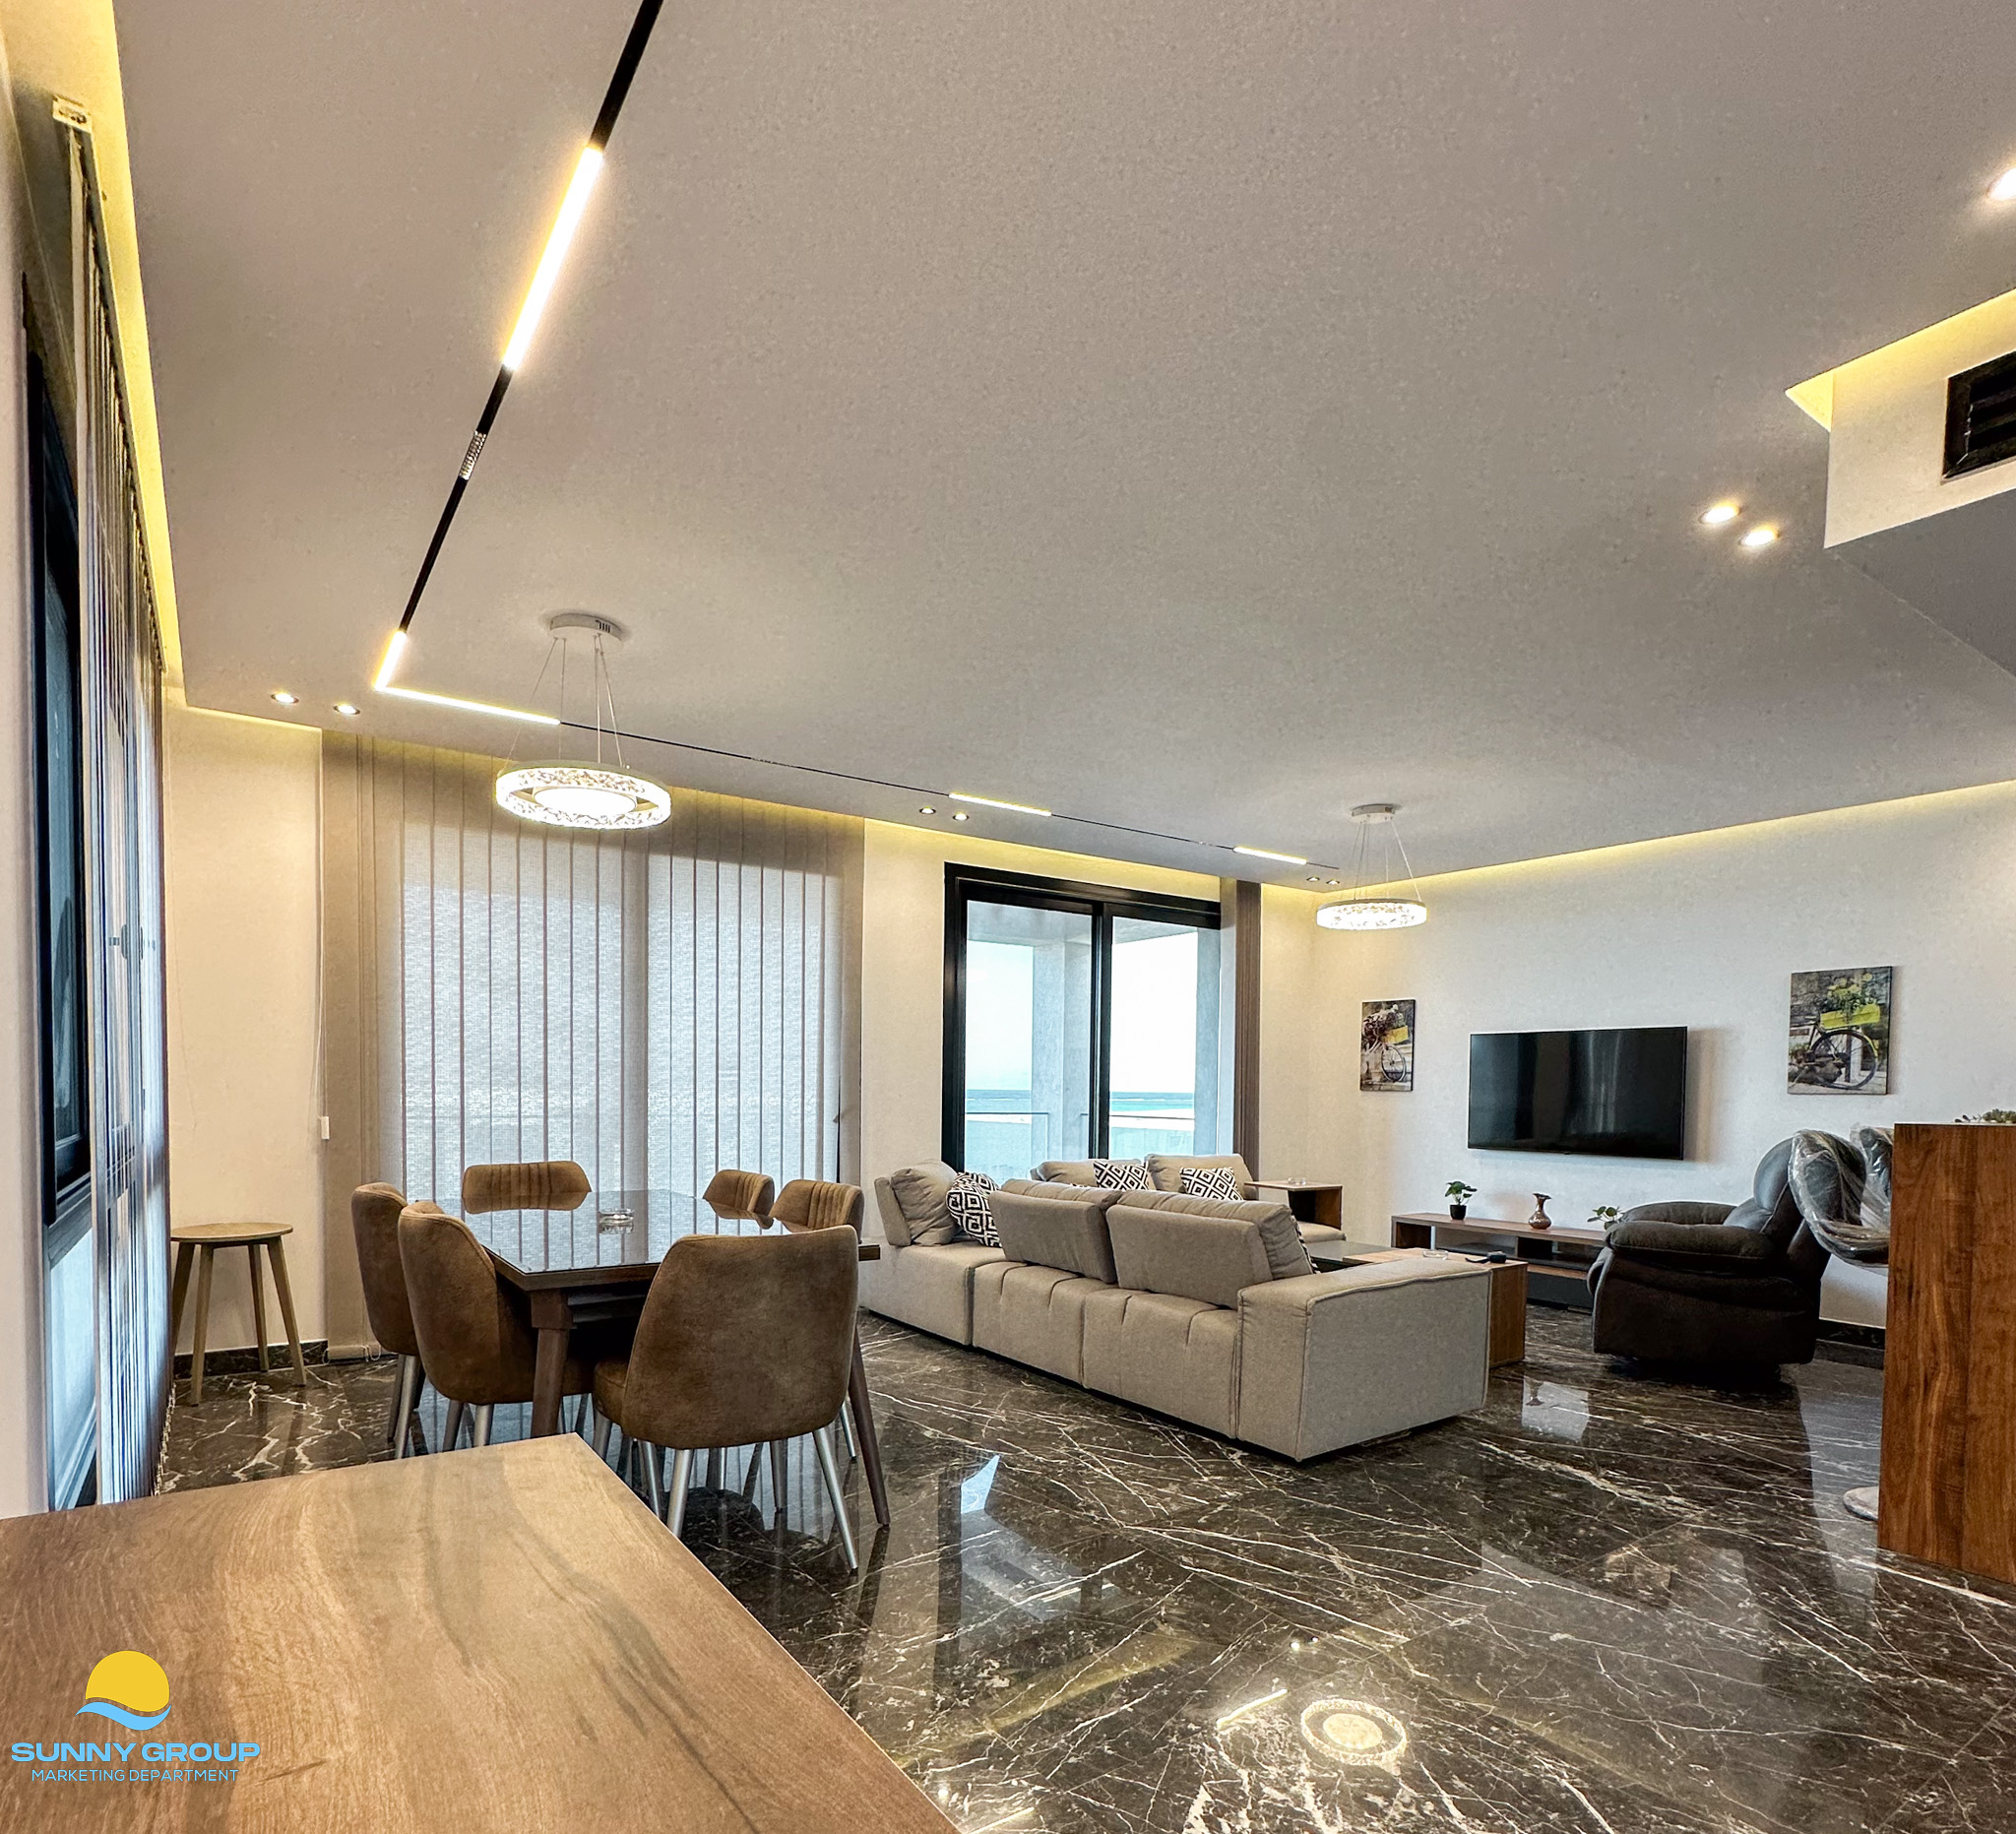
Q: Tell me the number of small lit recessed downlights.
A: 9